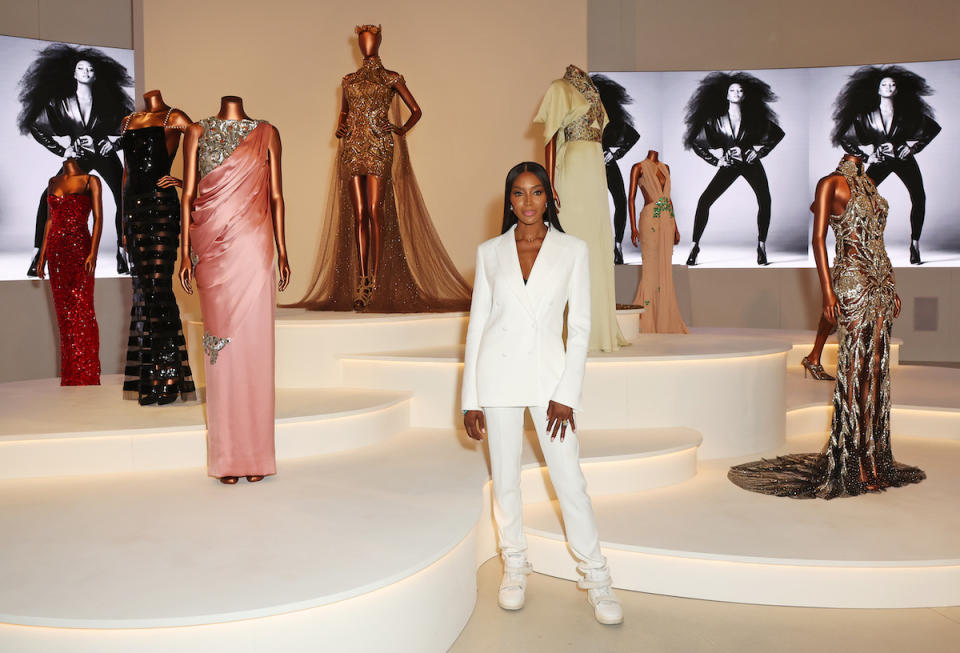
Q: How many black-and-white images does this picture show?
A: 4